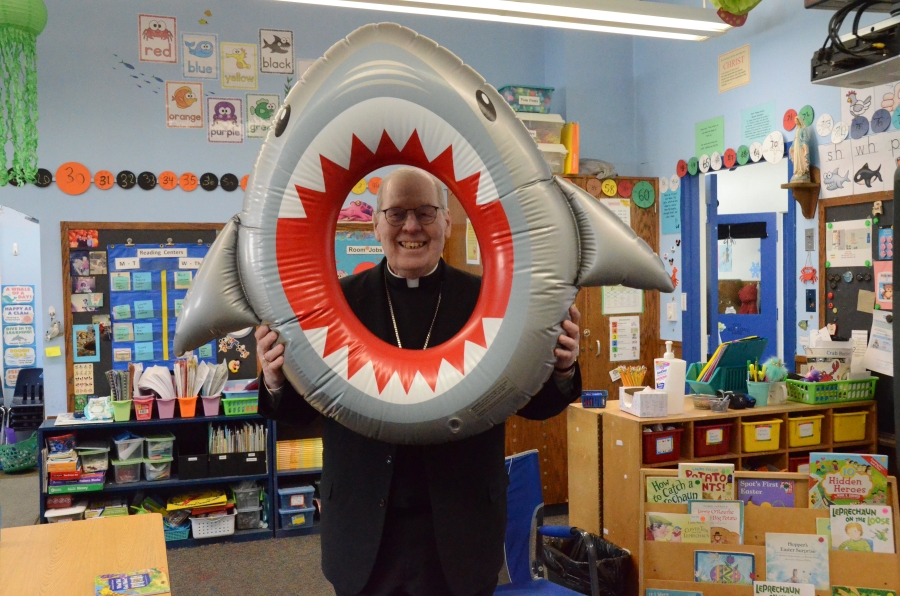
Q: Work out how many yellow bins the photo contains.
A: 3